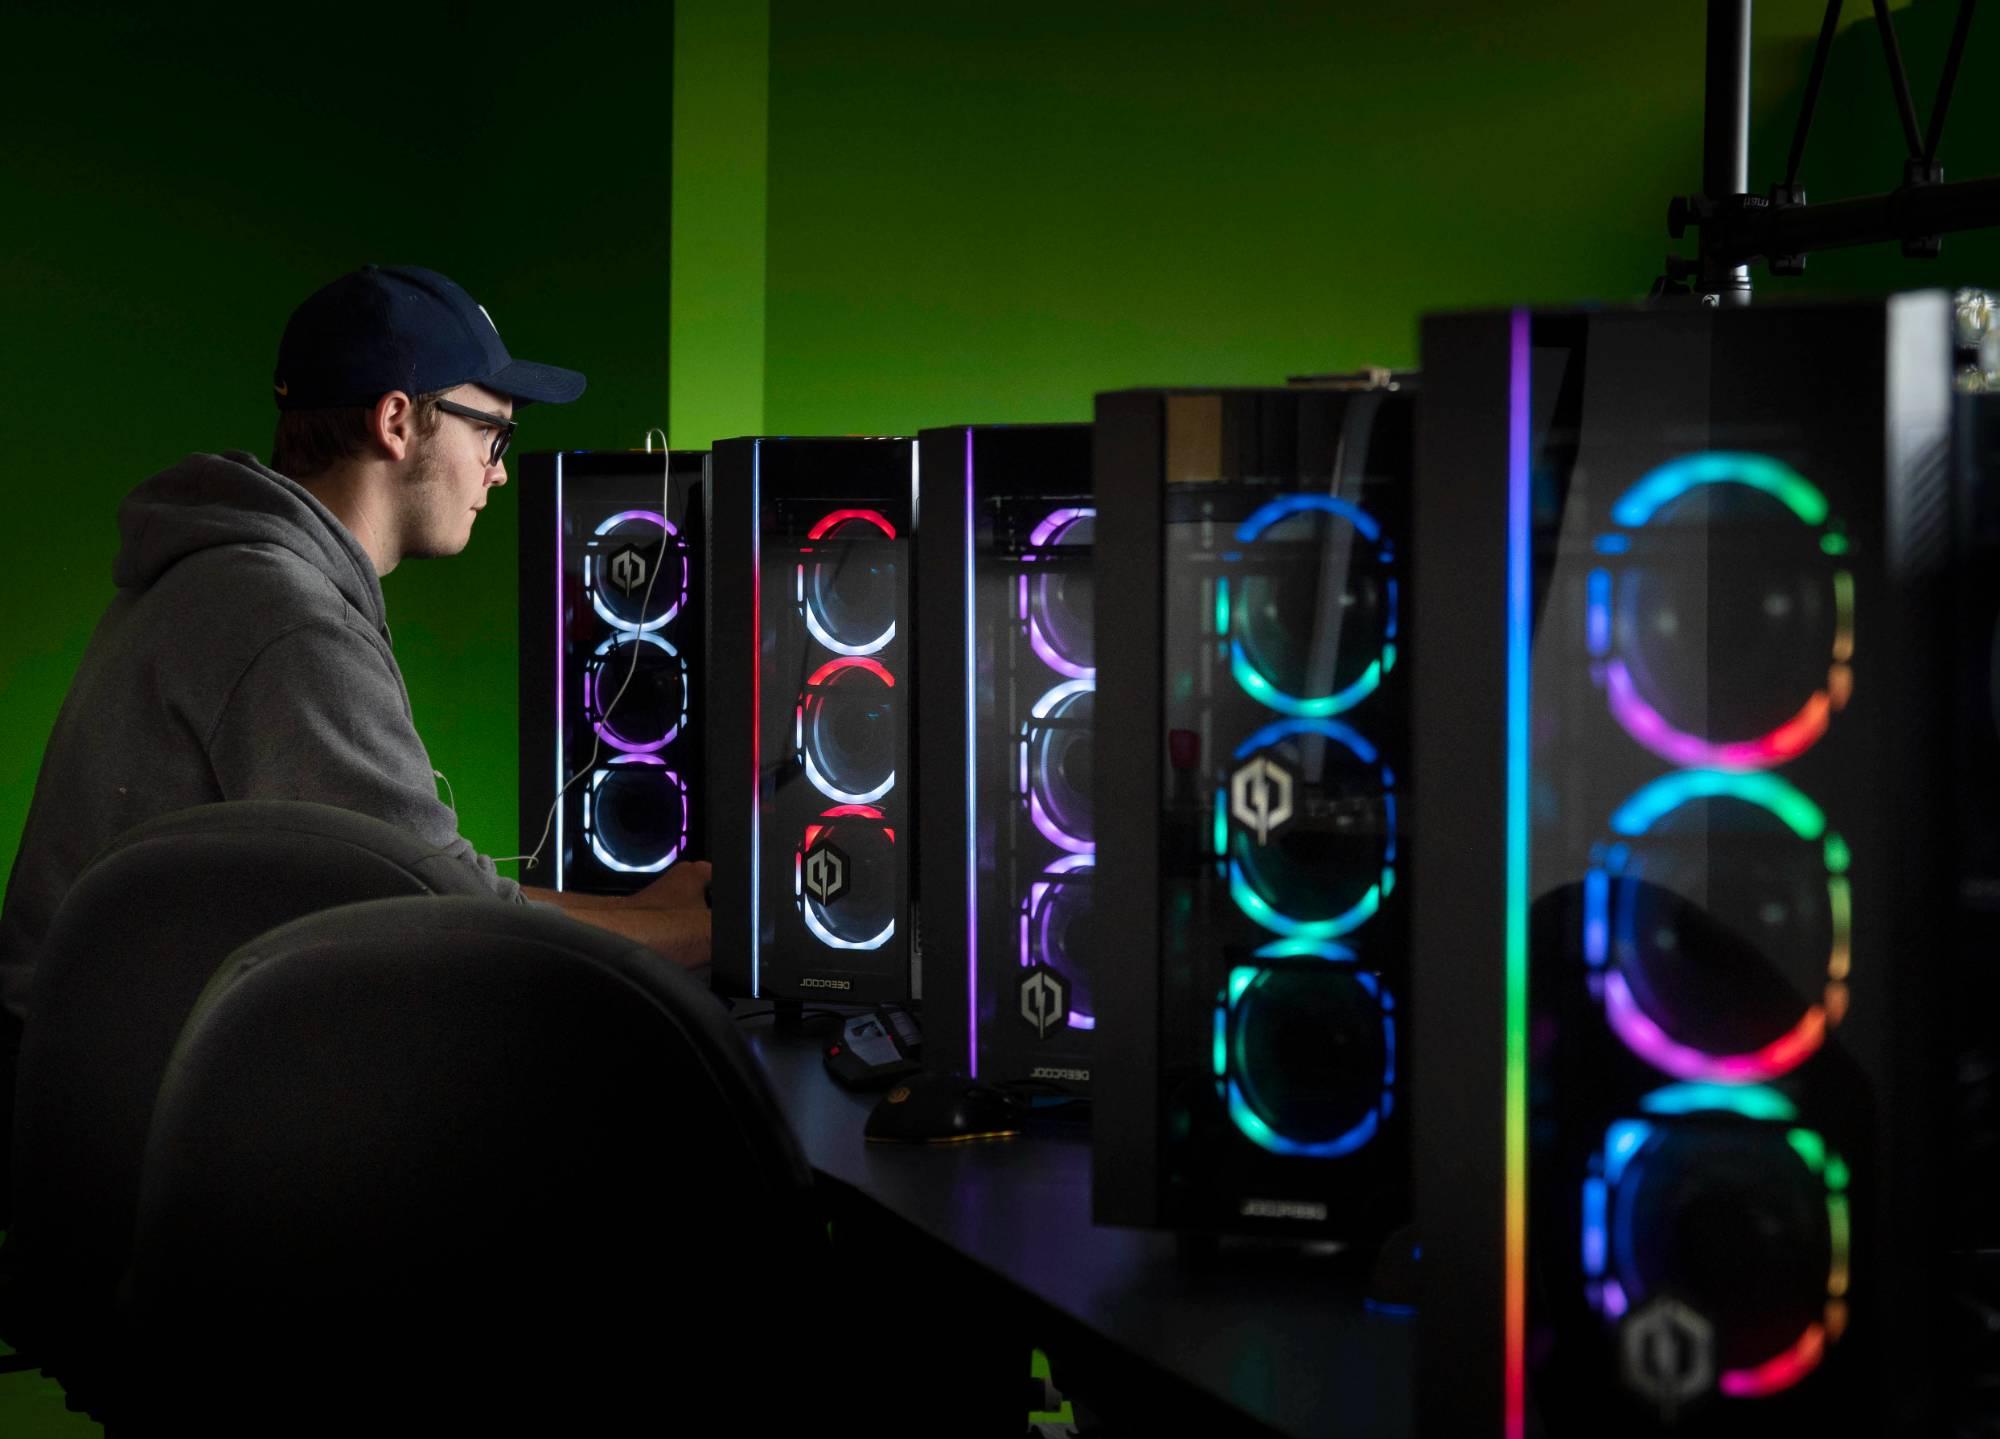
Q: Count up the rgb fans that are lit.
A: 15